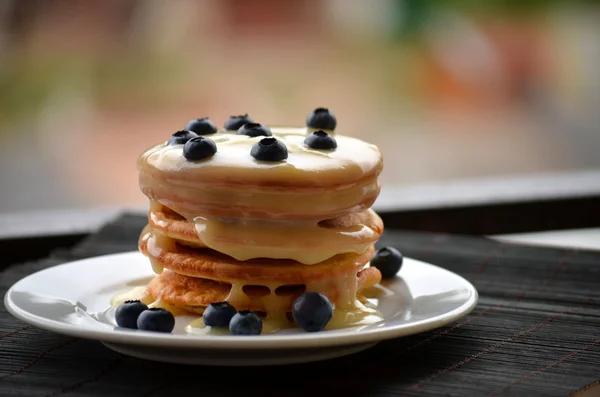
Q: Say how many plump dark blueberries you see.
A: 14